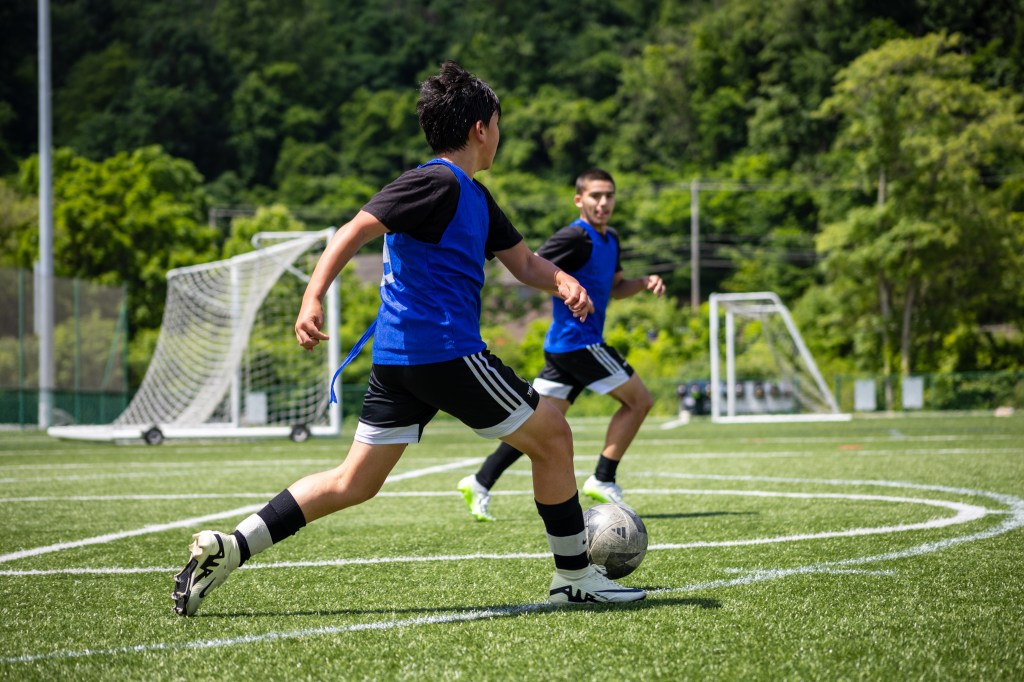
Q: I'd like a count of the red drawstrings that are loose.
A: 0